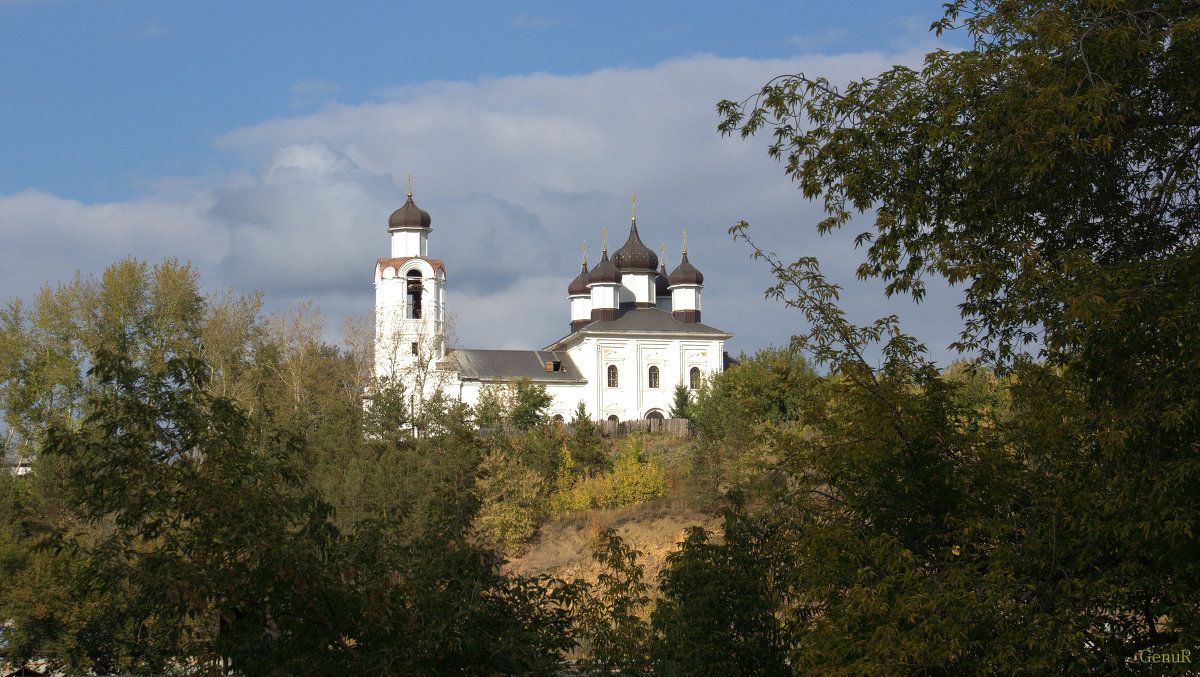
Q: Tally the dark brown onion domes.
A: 6